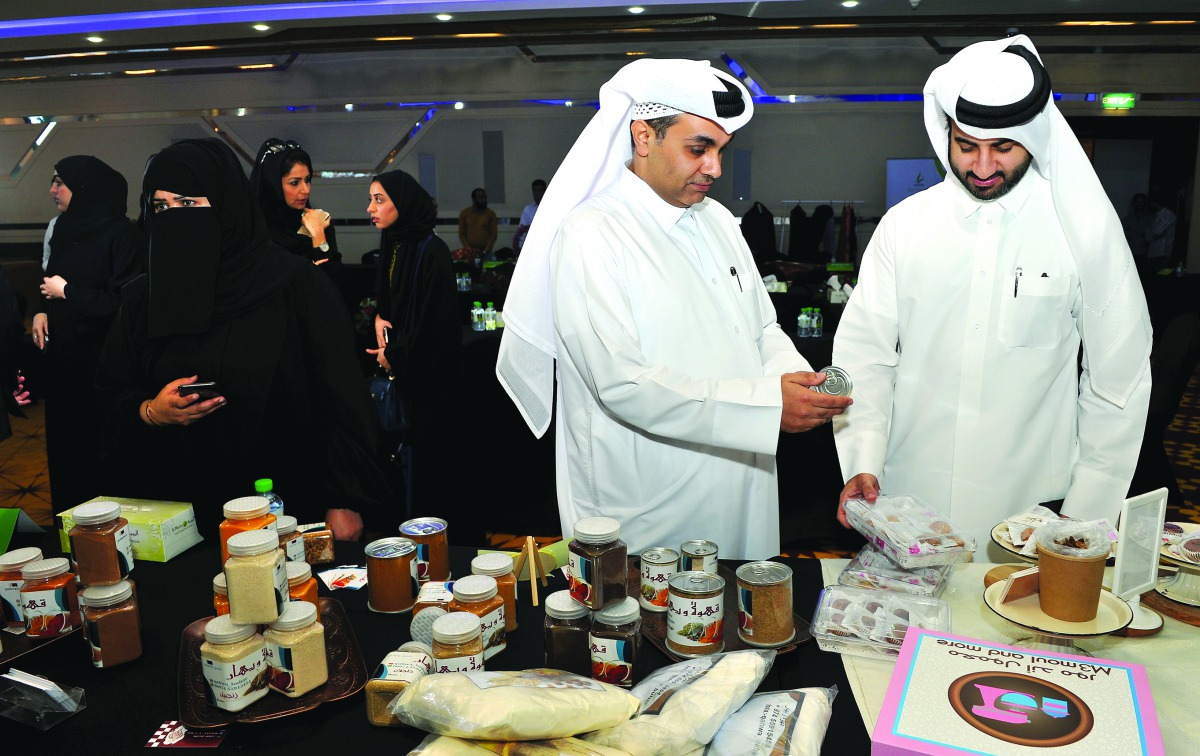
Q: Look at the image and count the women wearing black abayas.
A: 4